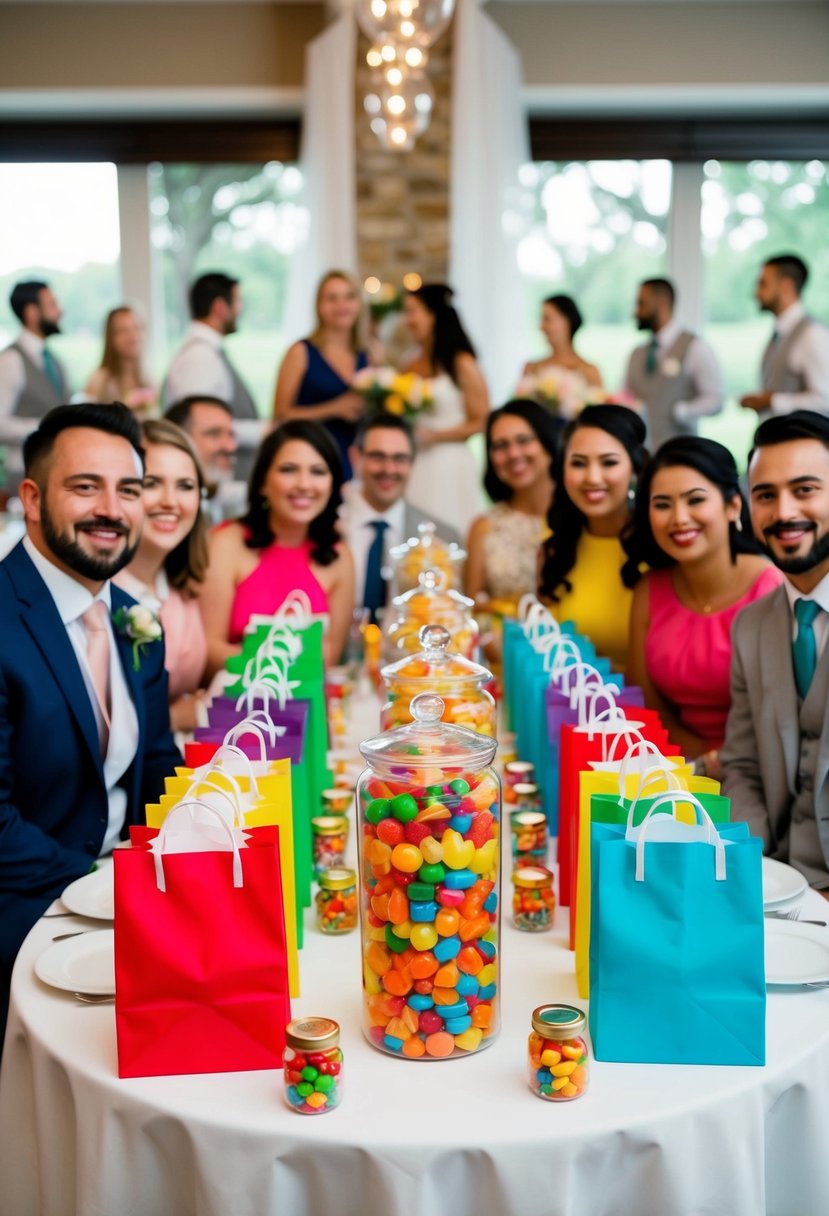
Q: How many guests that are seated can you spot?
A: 9